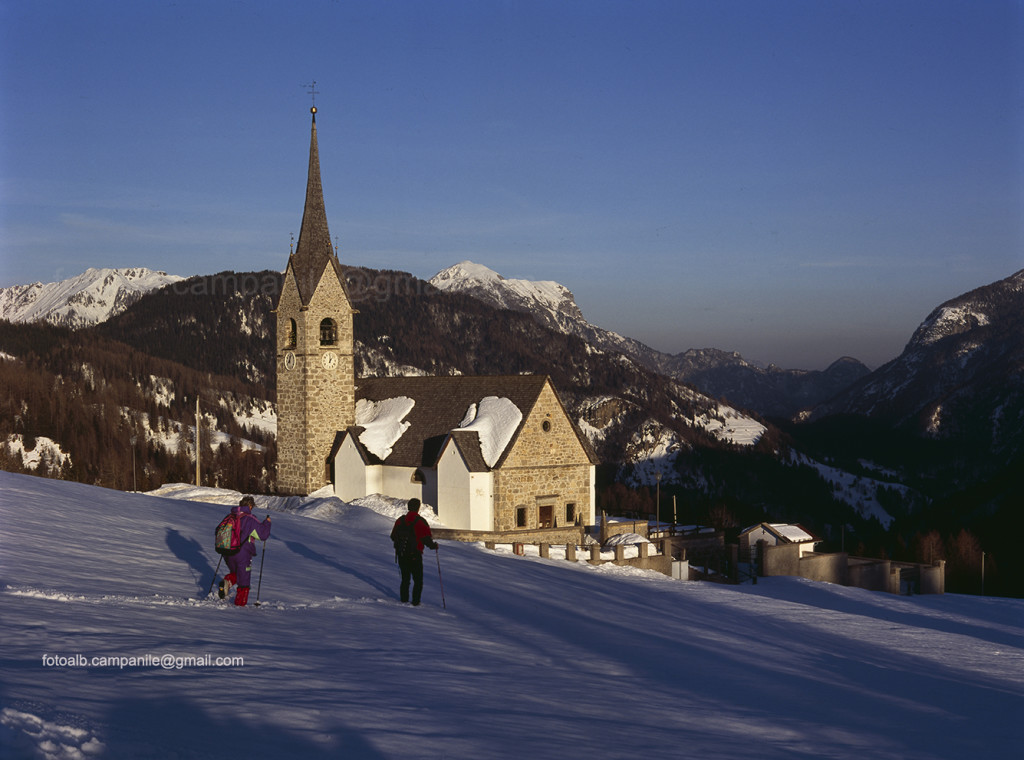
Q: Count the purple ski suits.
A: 1